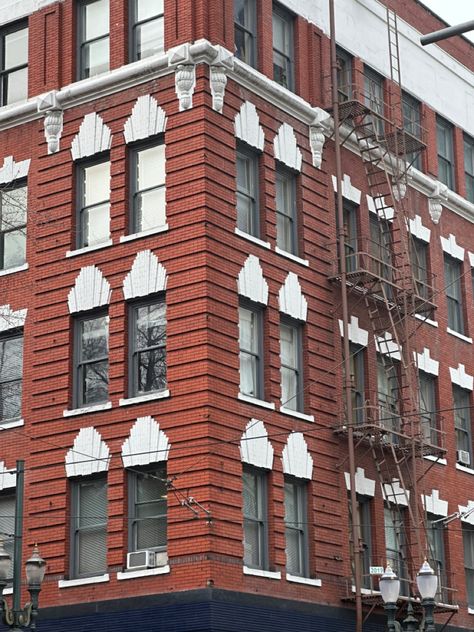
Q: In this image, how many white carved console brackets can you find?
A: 6